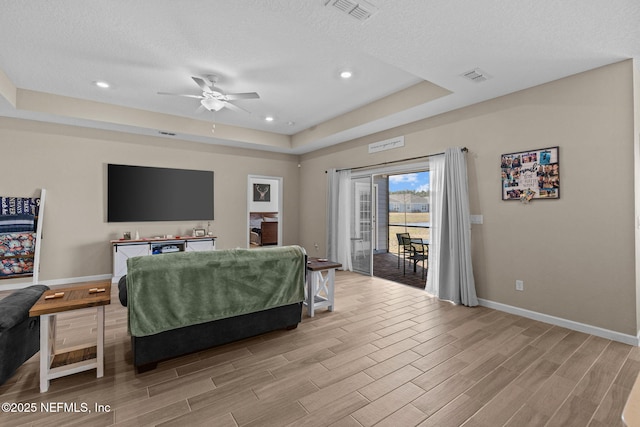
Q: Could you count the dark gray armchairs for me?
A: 1